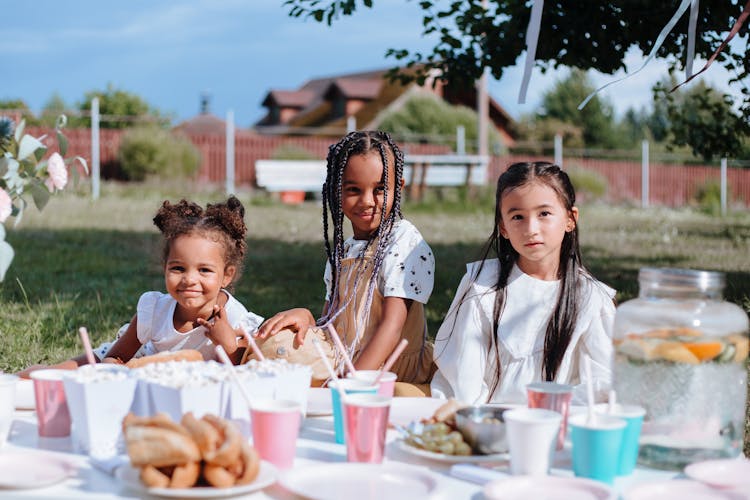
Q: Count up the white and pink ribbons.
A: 4